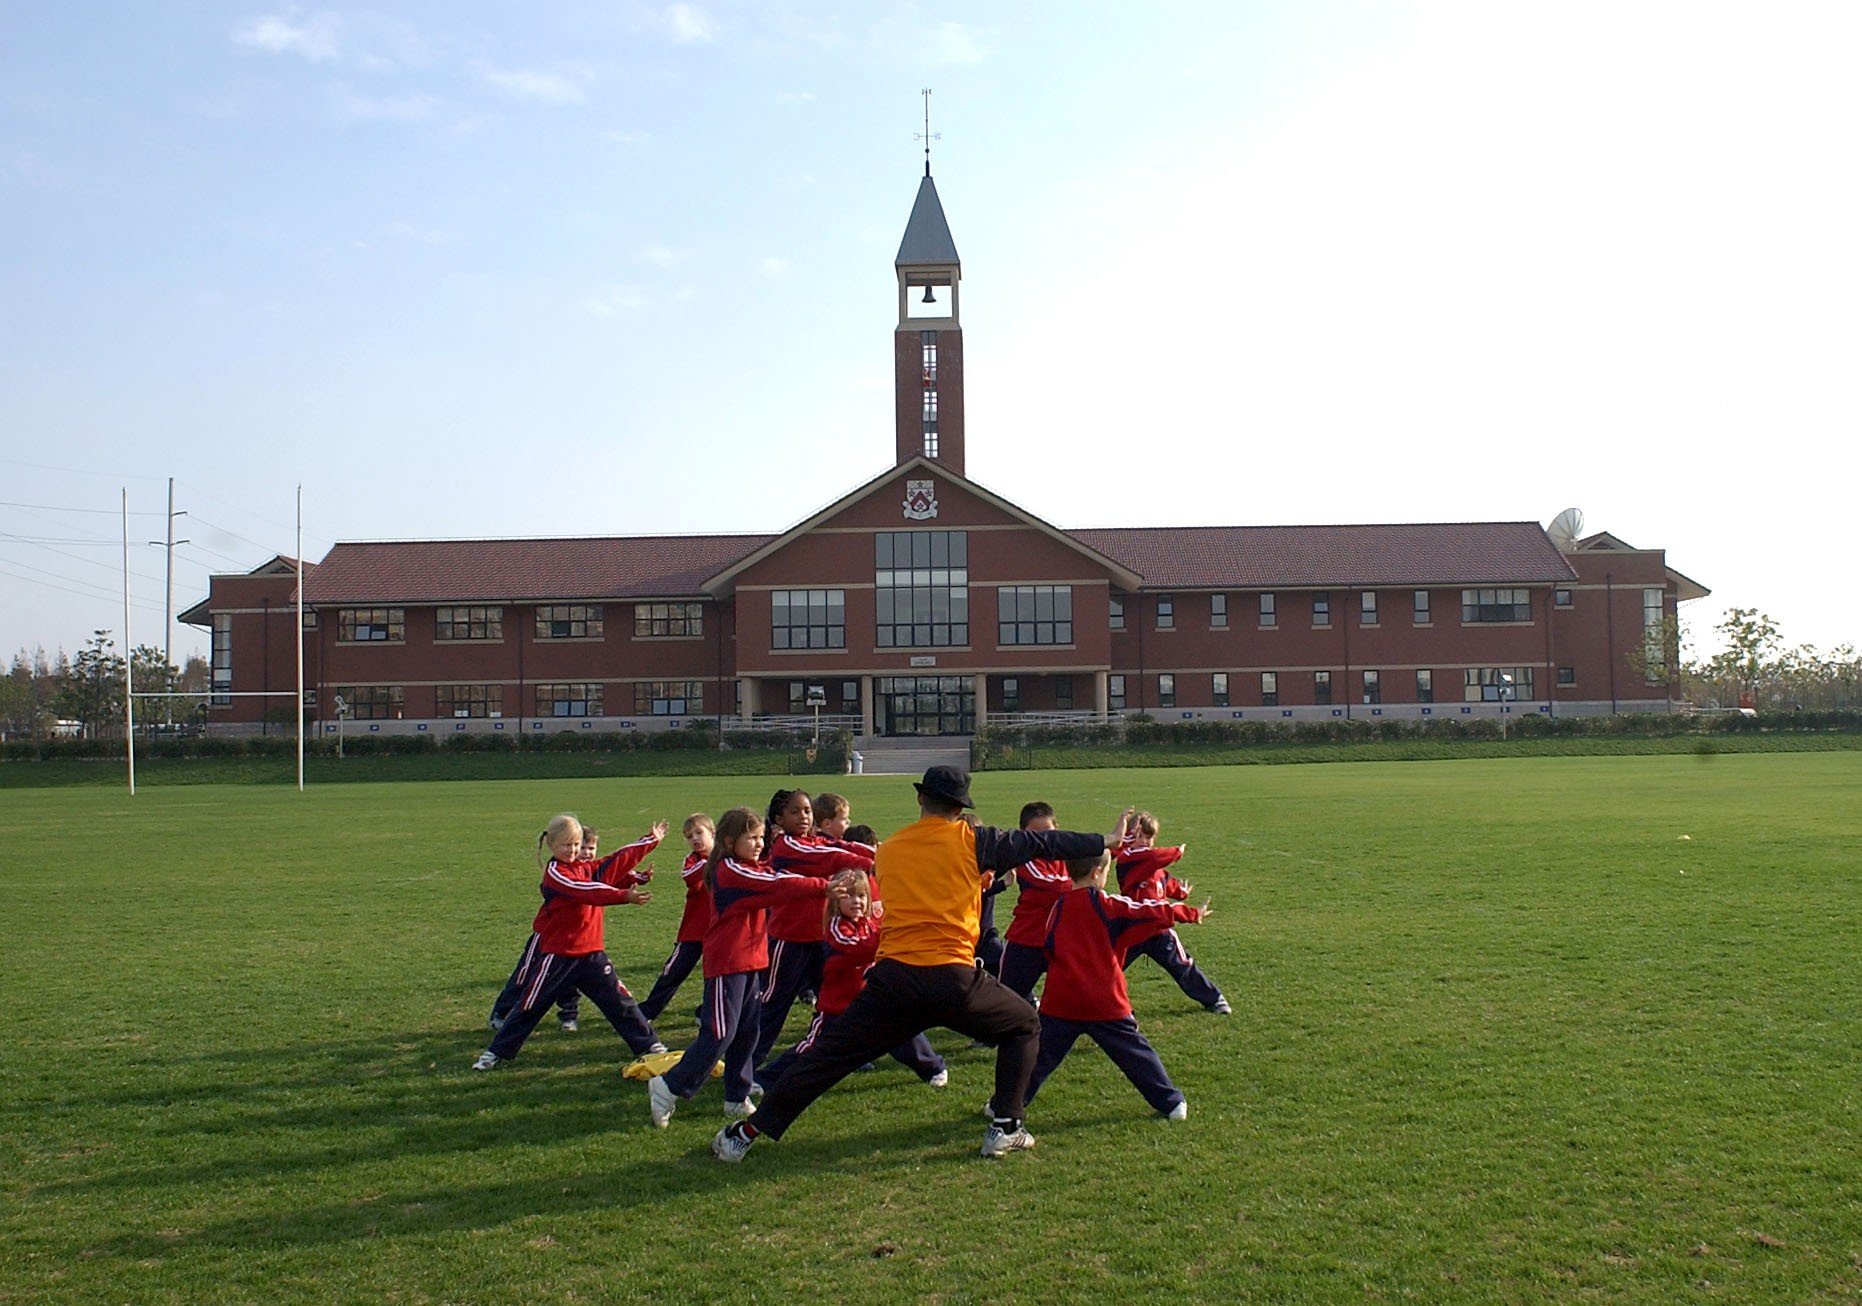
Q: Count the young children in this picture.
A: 12